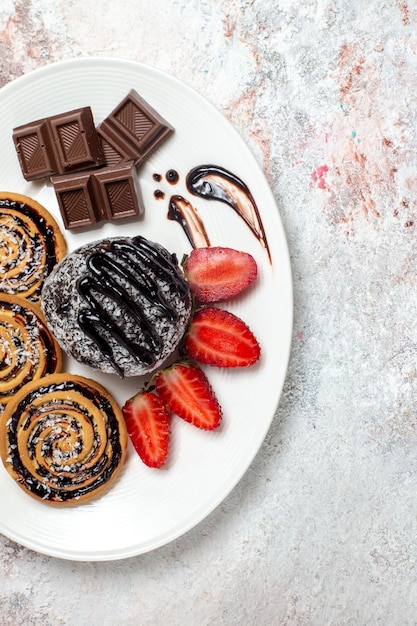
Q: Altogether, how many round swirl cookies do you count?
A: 3